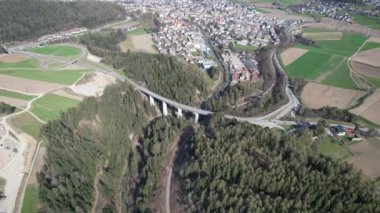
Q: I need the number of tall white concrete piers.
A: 4